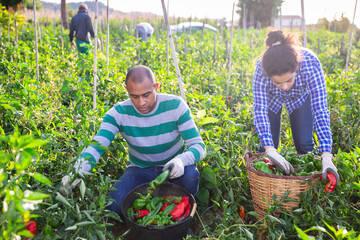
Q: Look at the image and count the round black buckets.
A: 1